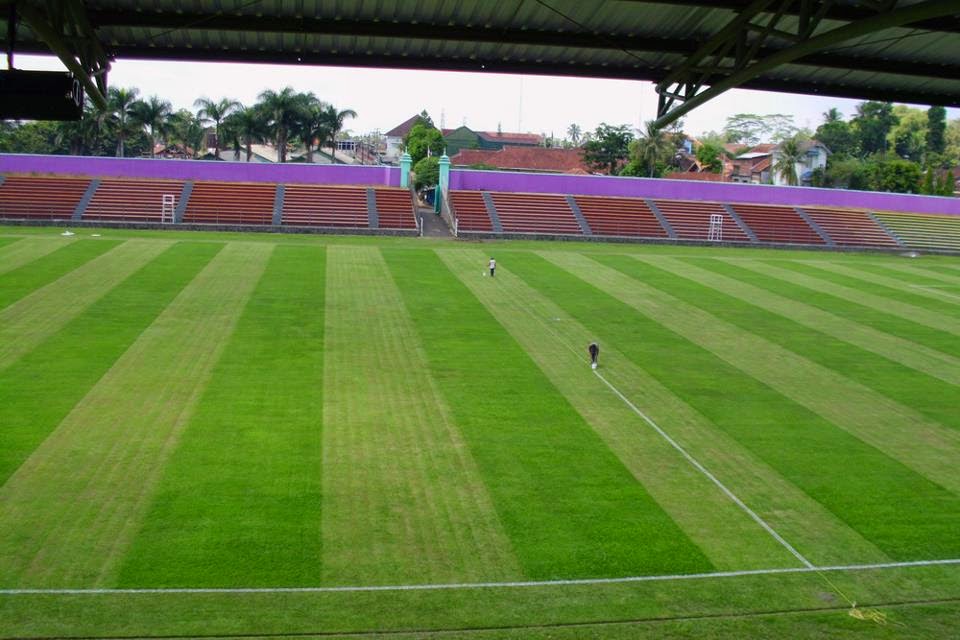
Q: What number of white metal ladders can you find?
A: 2